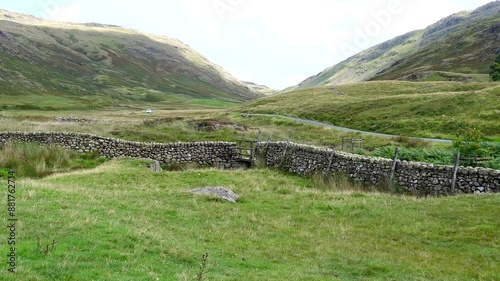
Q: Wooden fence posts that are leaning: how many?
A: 6